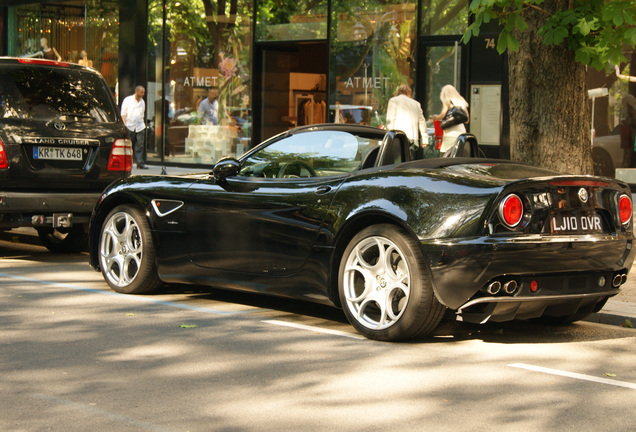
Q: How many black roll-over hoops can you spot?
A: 2